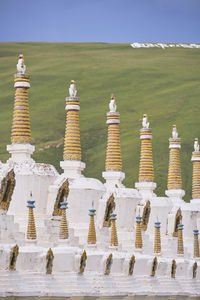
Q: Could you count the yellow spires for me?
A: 14